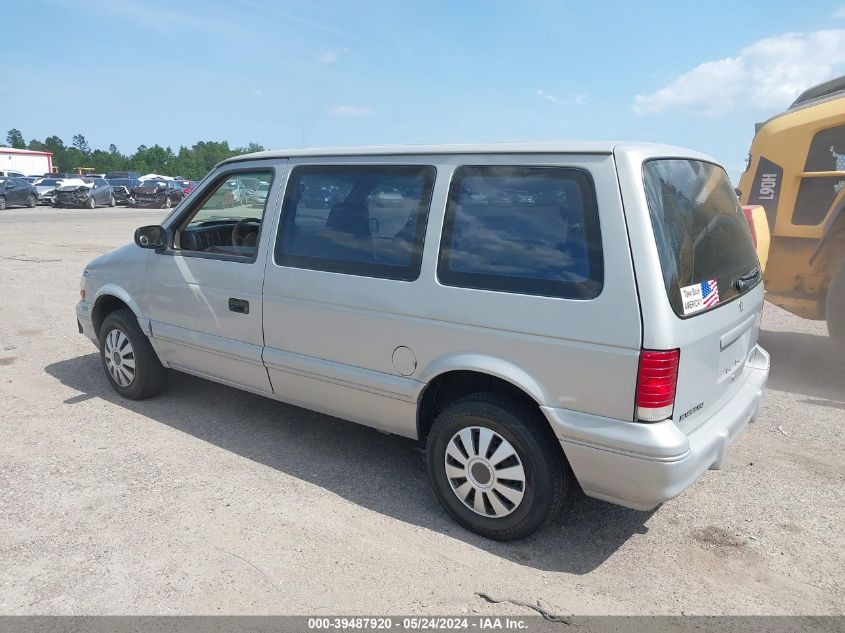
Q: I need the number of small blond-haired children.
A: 0